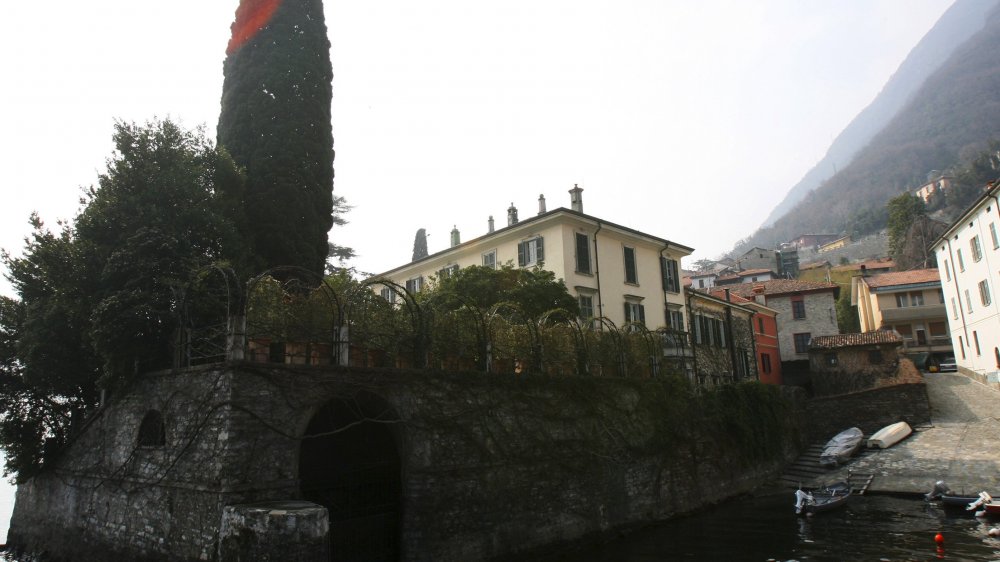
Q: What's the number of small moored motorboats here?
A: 3